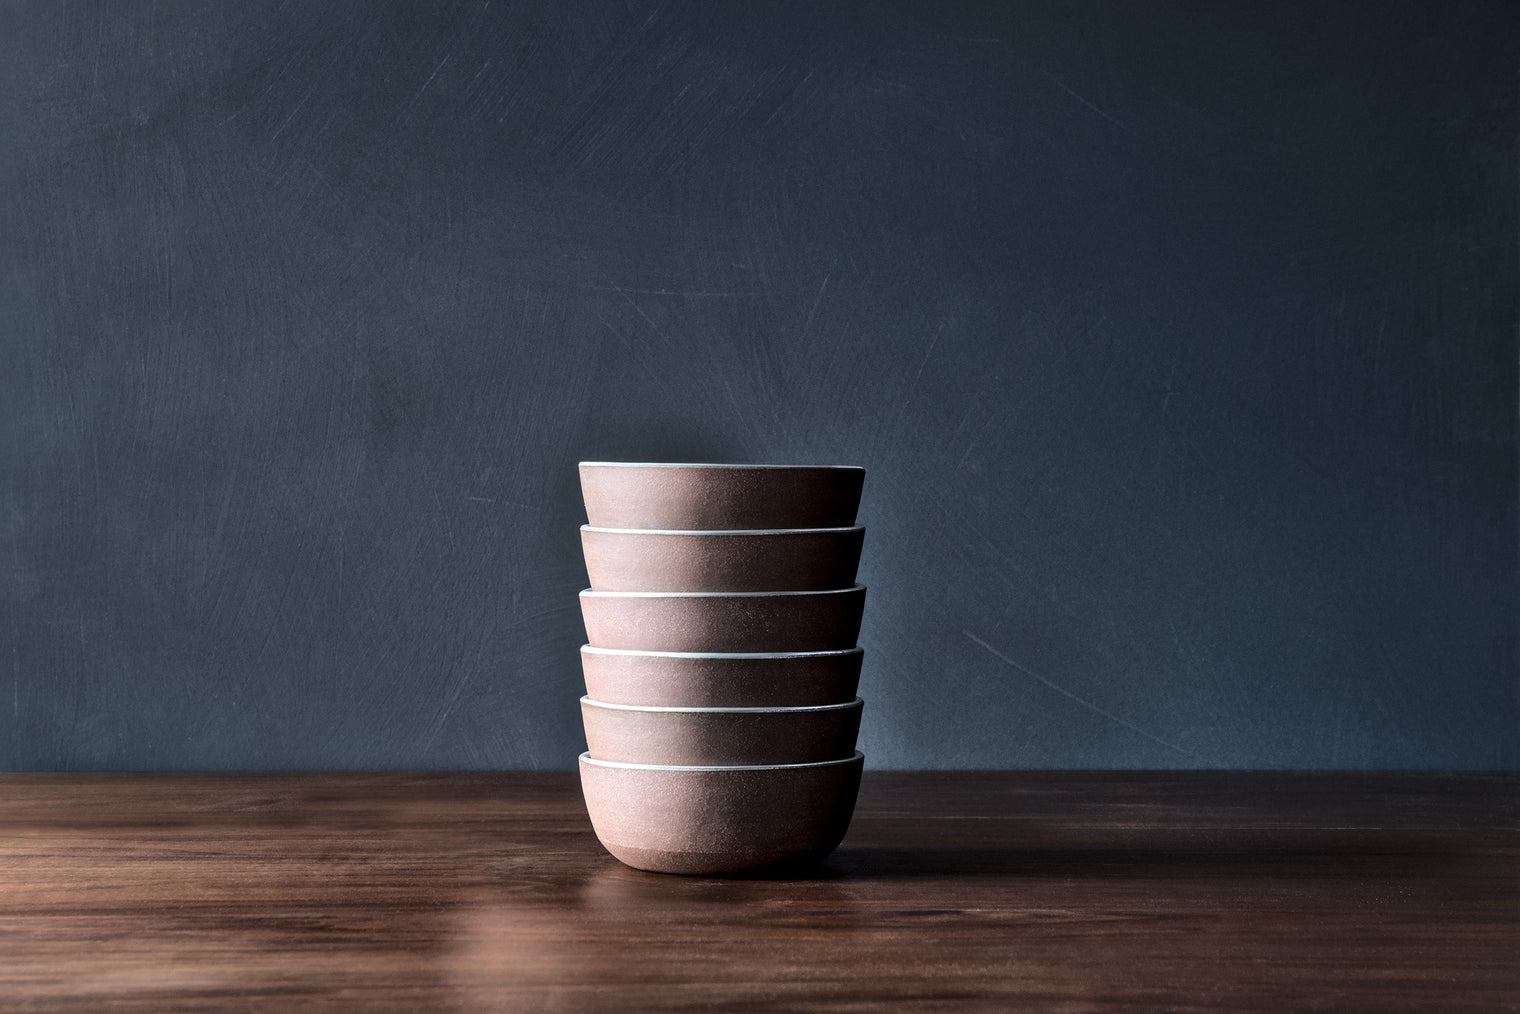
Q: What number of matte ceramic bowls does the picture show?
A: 6